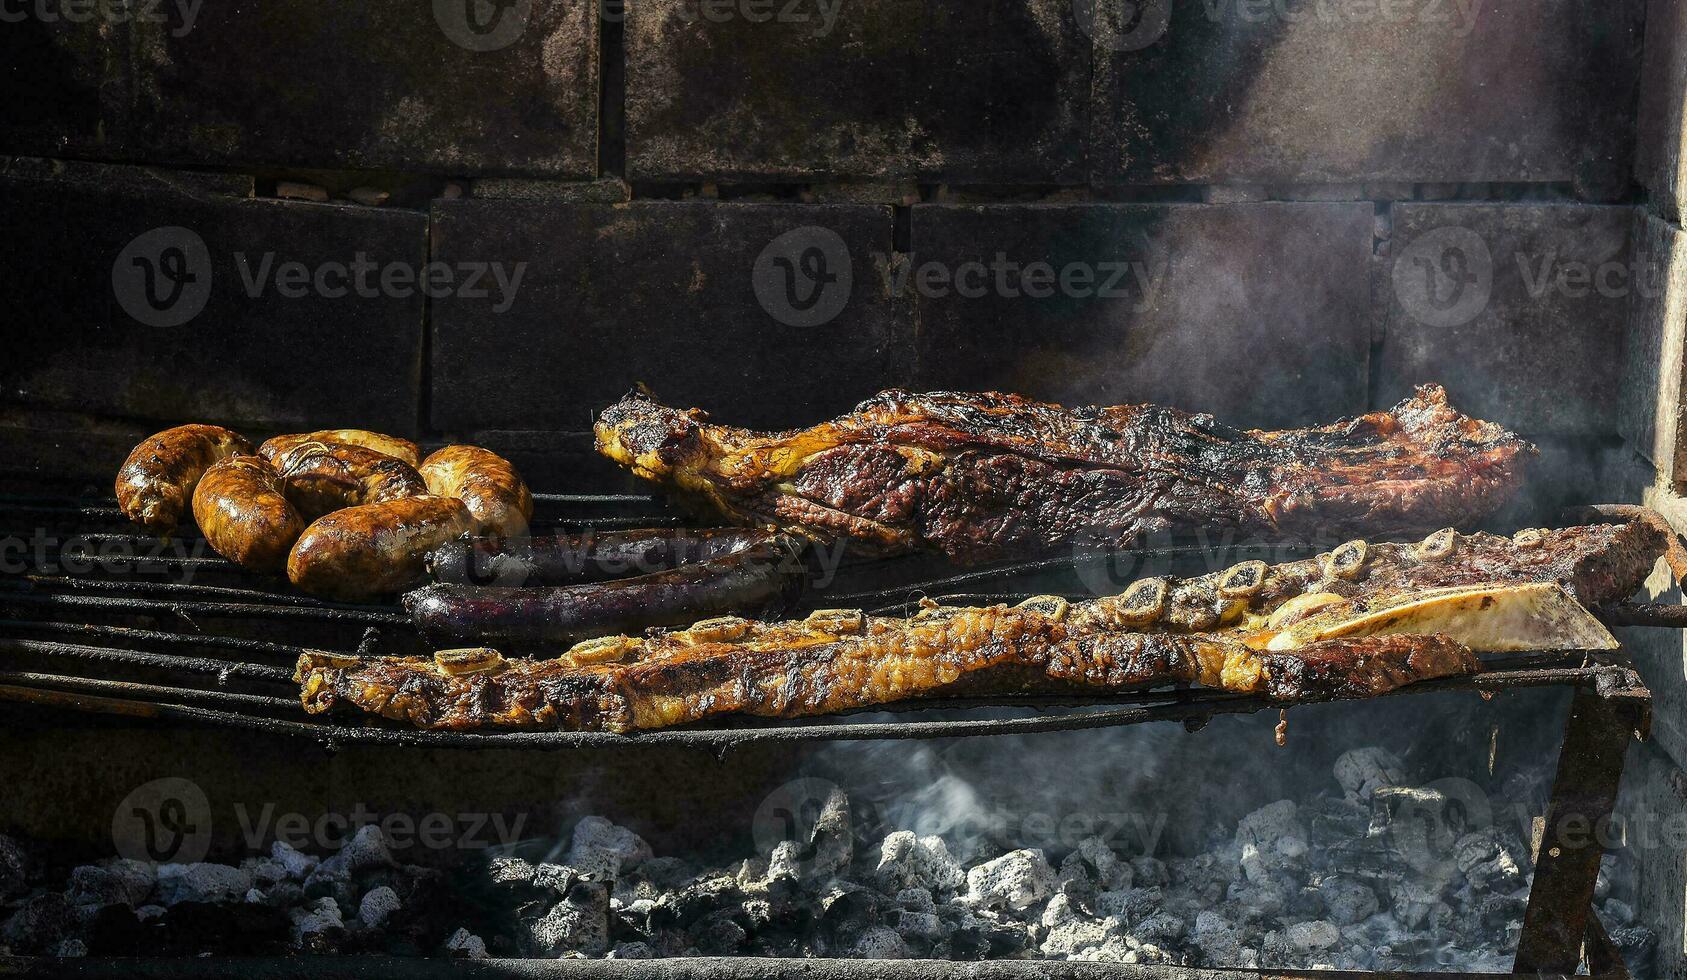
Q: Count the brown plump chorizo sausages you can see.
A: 6